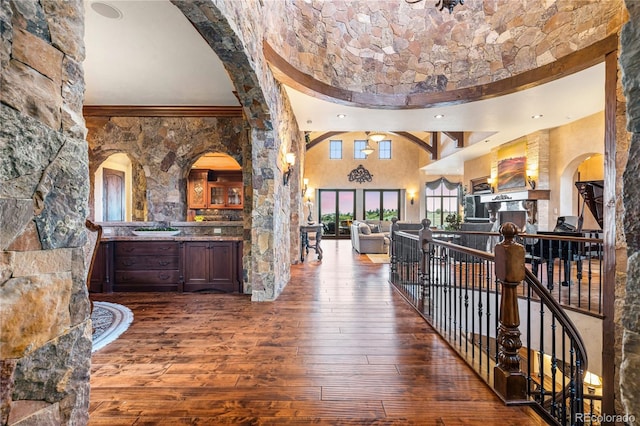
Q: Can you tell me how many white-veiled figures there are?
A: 0